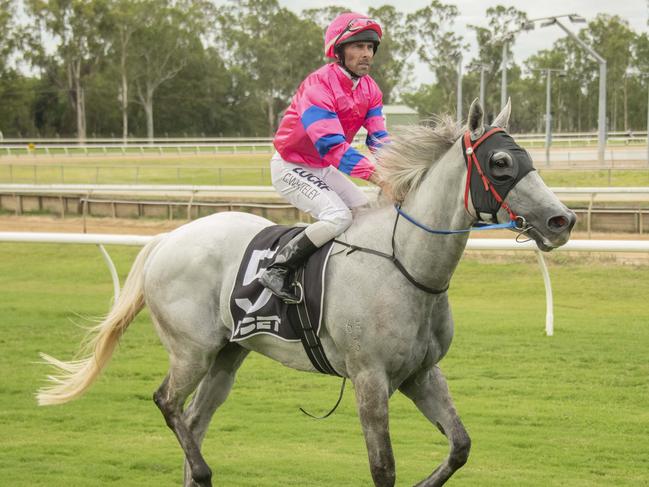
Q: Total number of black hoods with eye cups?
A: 1